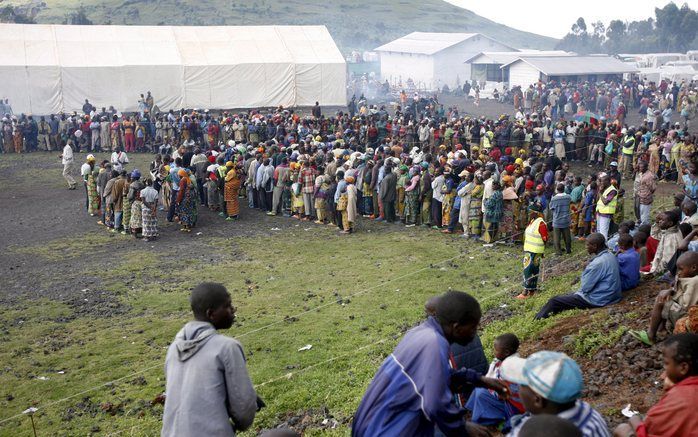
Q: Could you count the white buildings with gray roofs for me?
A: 3